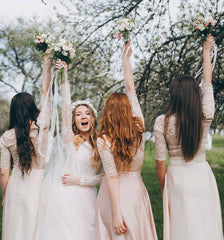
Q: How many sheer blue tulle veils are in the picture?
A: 0